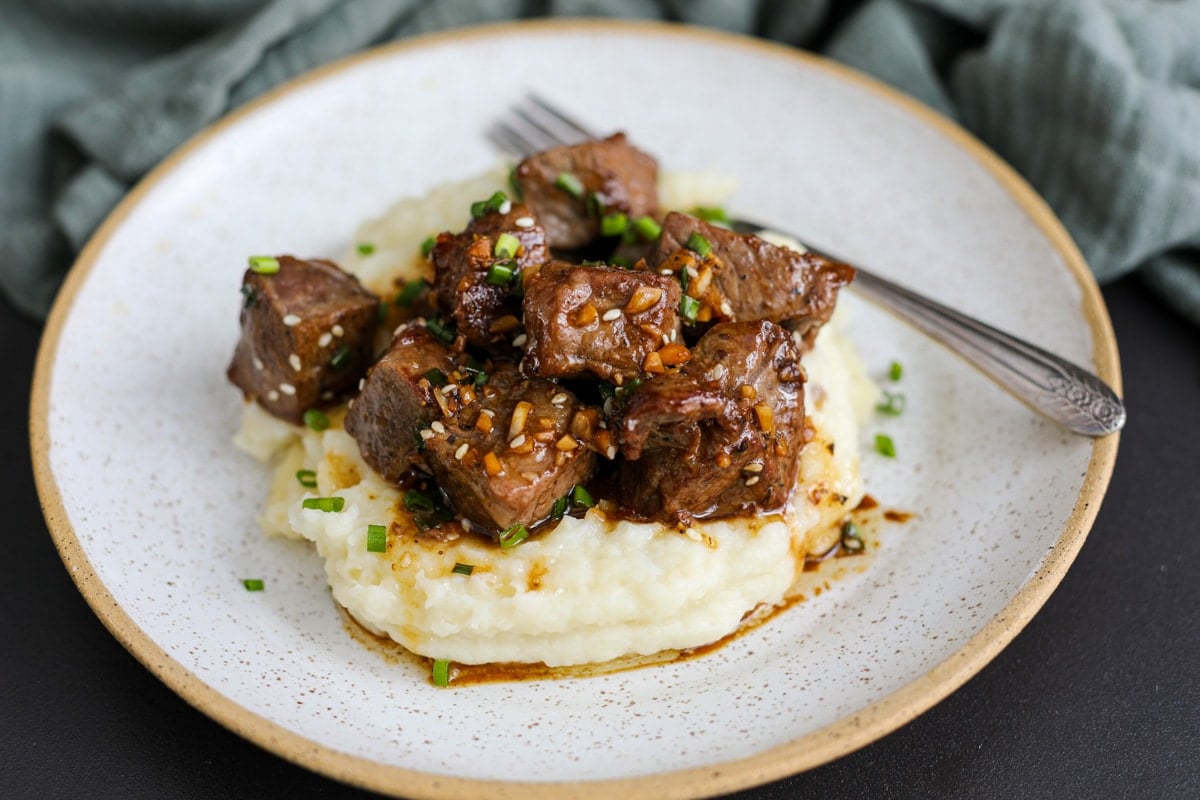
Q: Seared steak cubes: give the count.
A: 8